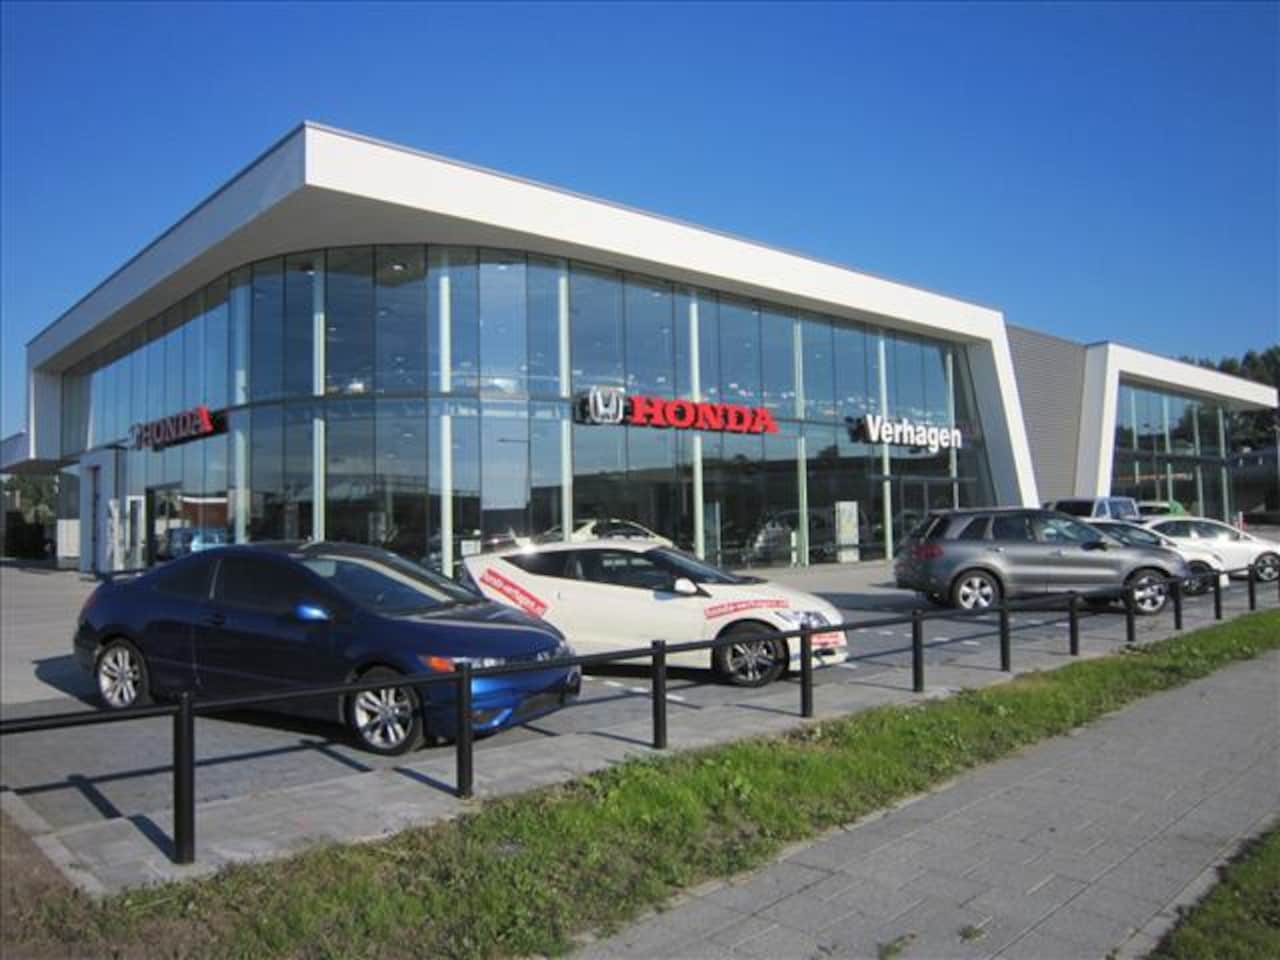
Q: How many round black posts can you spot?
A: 11